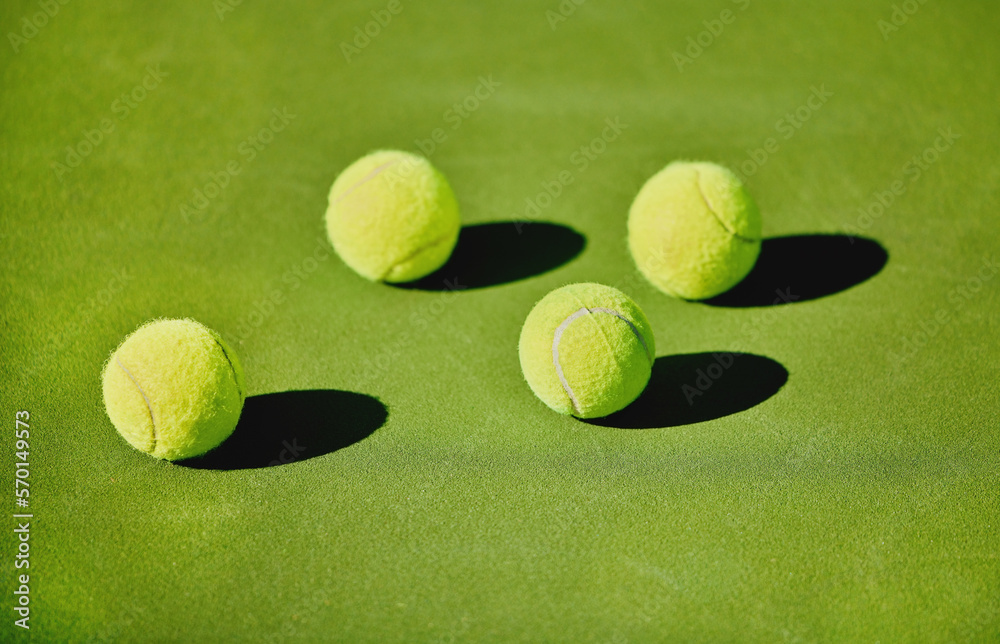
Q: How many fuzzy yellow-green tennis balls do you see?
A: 4